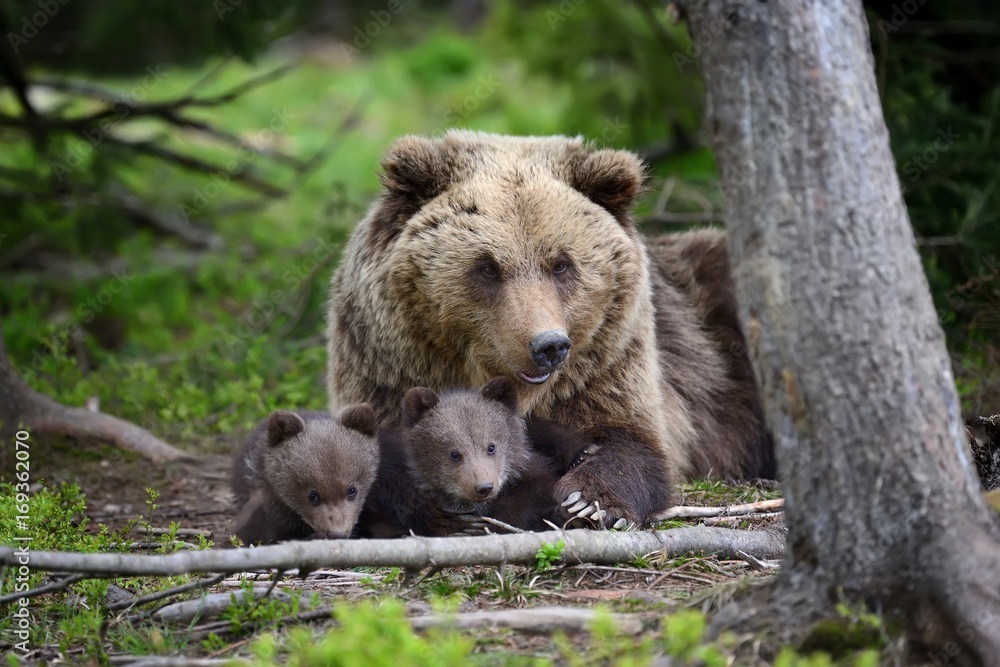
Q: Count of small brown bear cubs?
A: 2